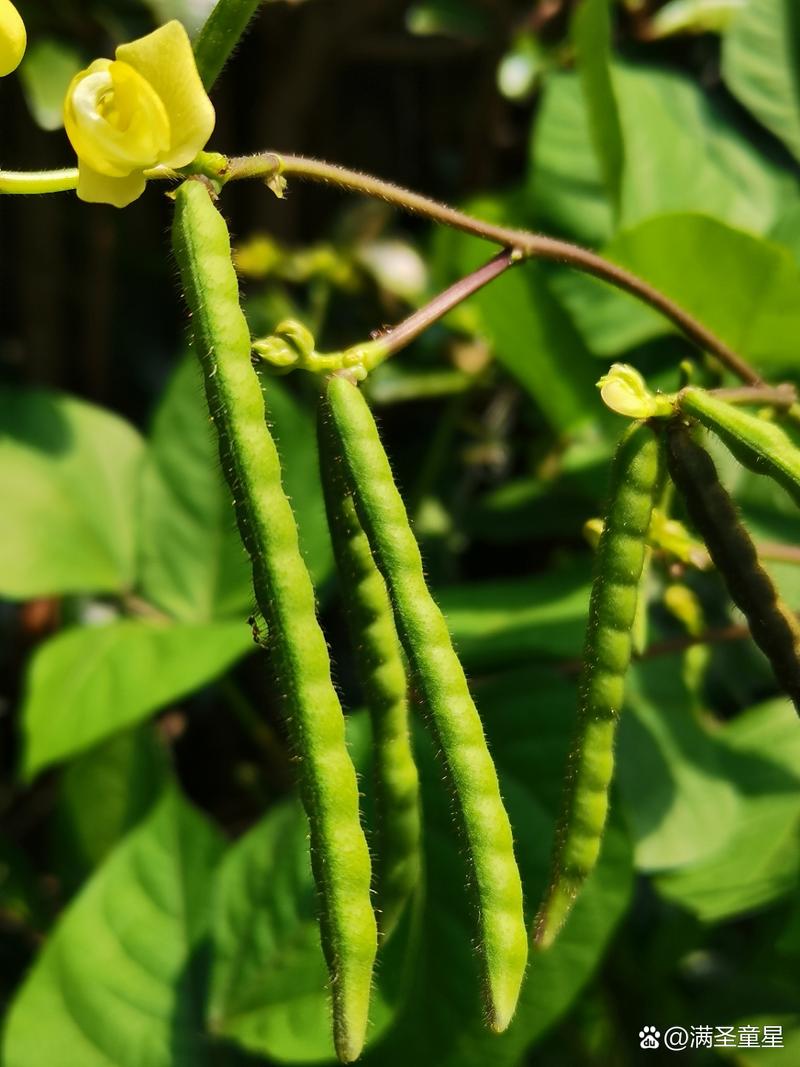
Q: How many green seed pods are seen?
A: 5